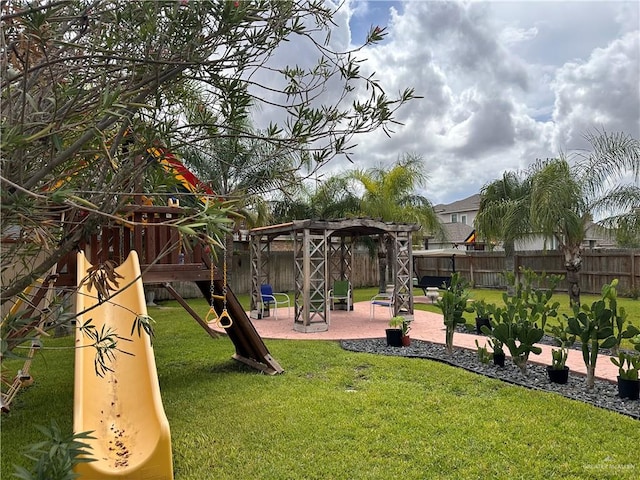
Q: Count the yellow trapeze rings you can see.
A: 2